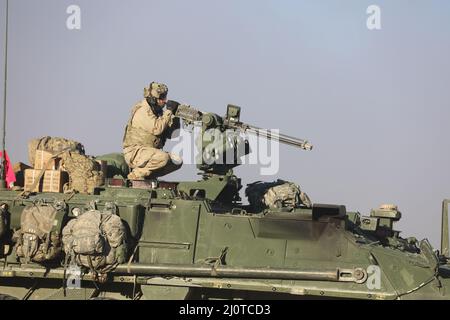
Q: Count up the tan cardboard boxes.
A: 3